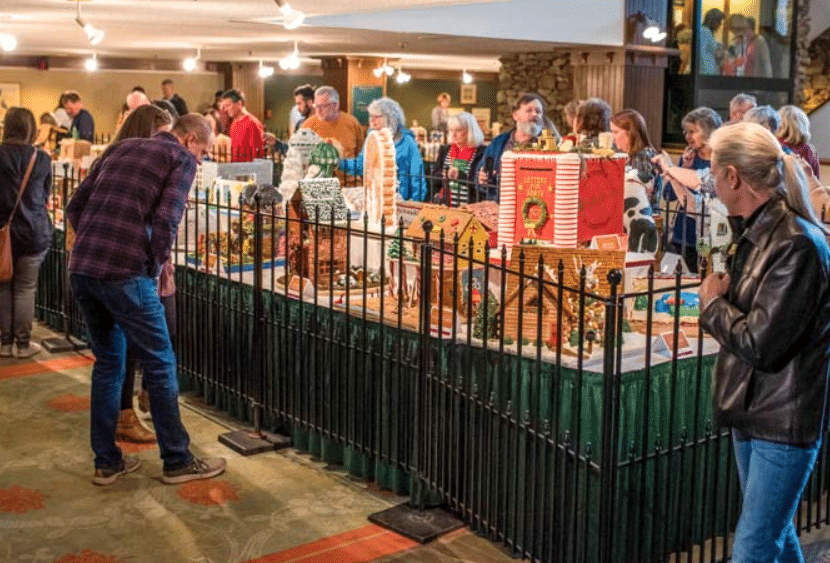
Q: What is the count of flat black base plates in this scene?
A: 3